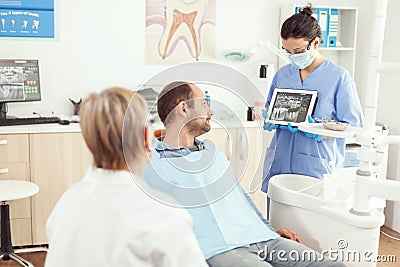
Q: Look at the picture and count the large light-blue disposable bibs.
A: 1